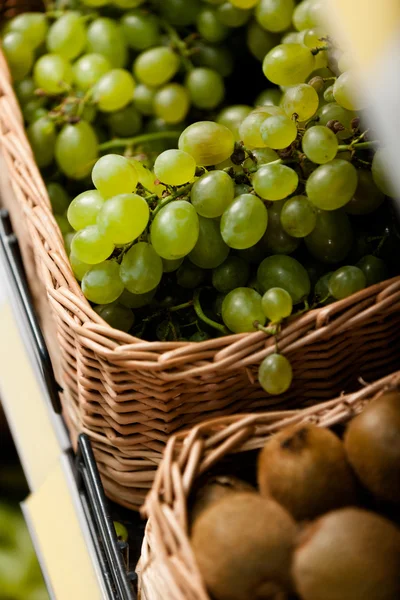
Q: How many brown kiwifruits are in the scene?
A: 5